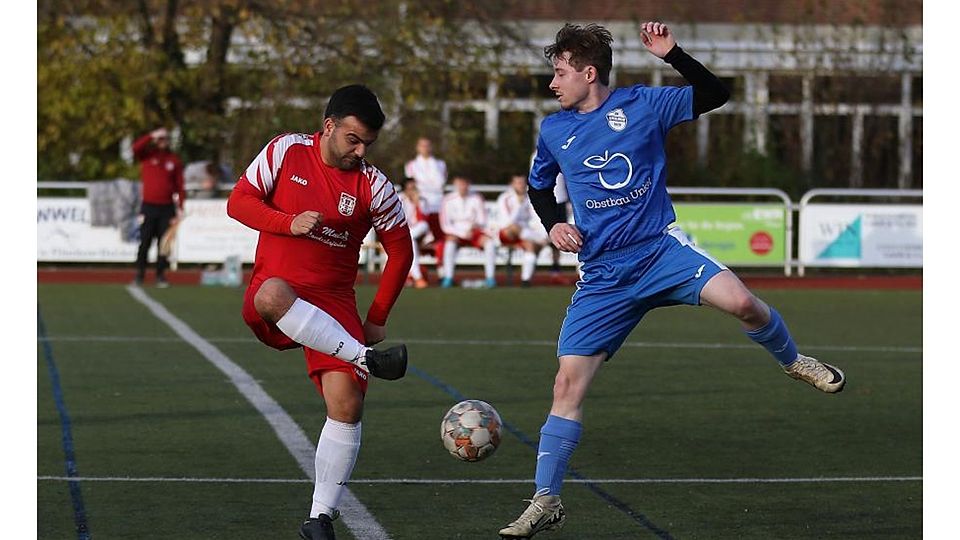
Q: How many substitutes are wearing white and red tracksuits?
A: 4